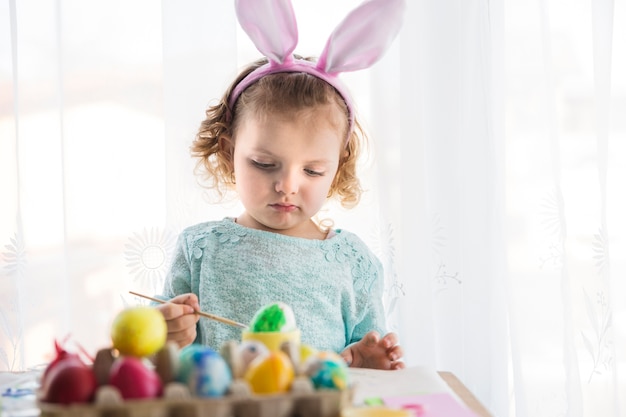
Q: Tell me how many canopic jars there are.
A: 0